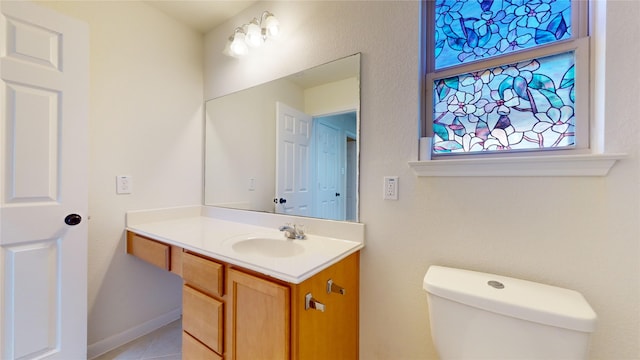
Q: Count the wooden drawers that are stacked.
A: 3